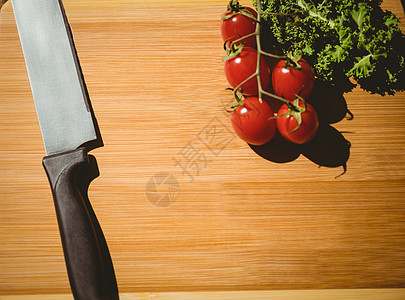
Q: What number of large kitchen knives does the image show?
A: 1